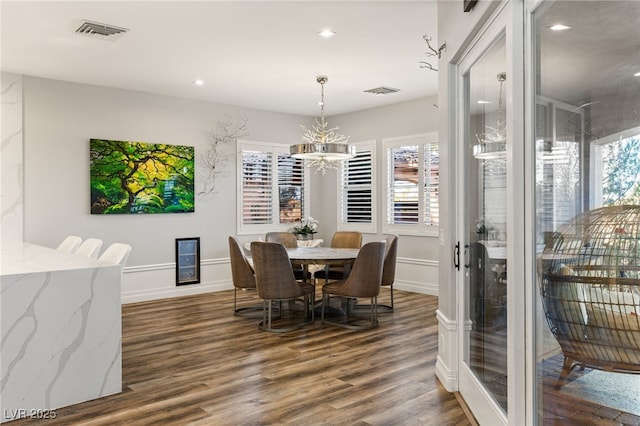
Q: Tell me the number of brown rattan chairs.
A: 1